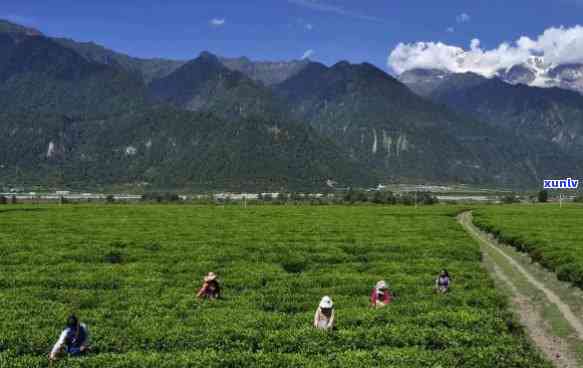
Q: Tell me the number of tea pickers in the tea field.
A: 5